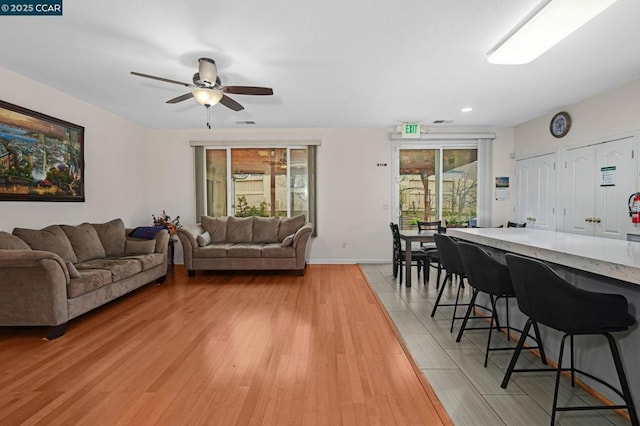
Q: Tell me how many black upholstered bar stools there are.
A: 3